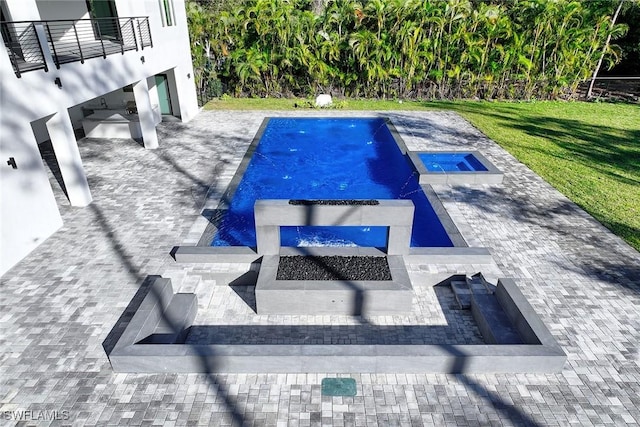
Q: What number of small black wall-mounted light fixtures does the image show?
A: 4